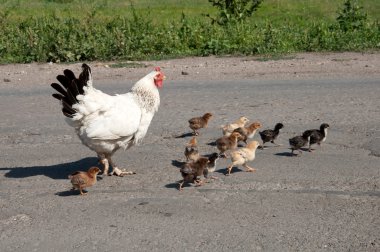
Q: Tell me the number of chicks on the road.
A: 12